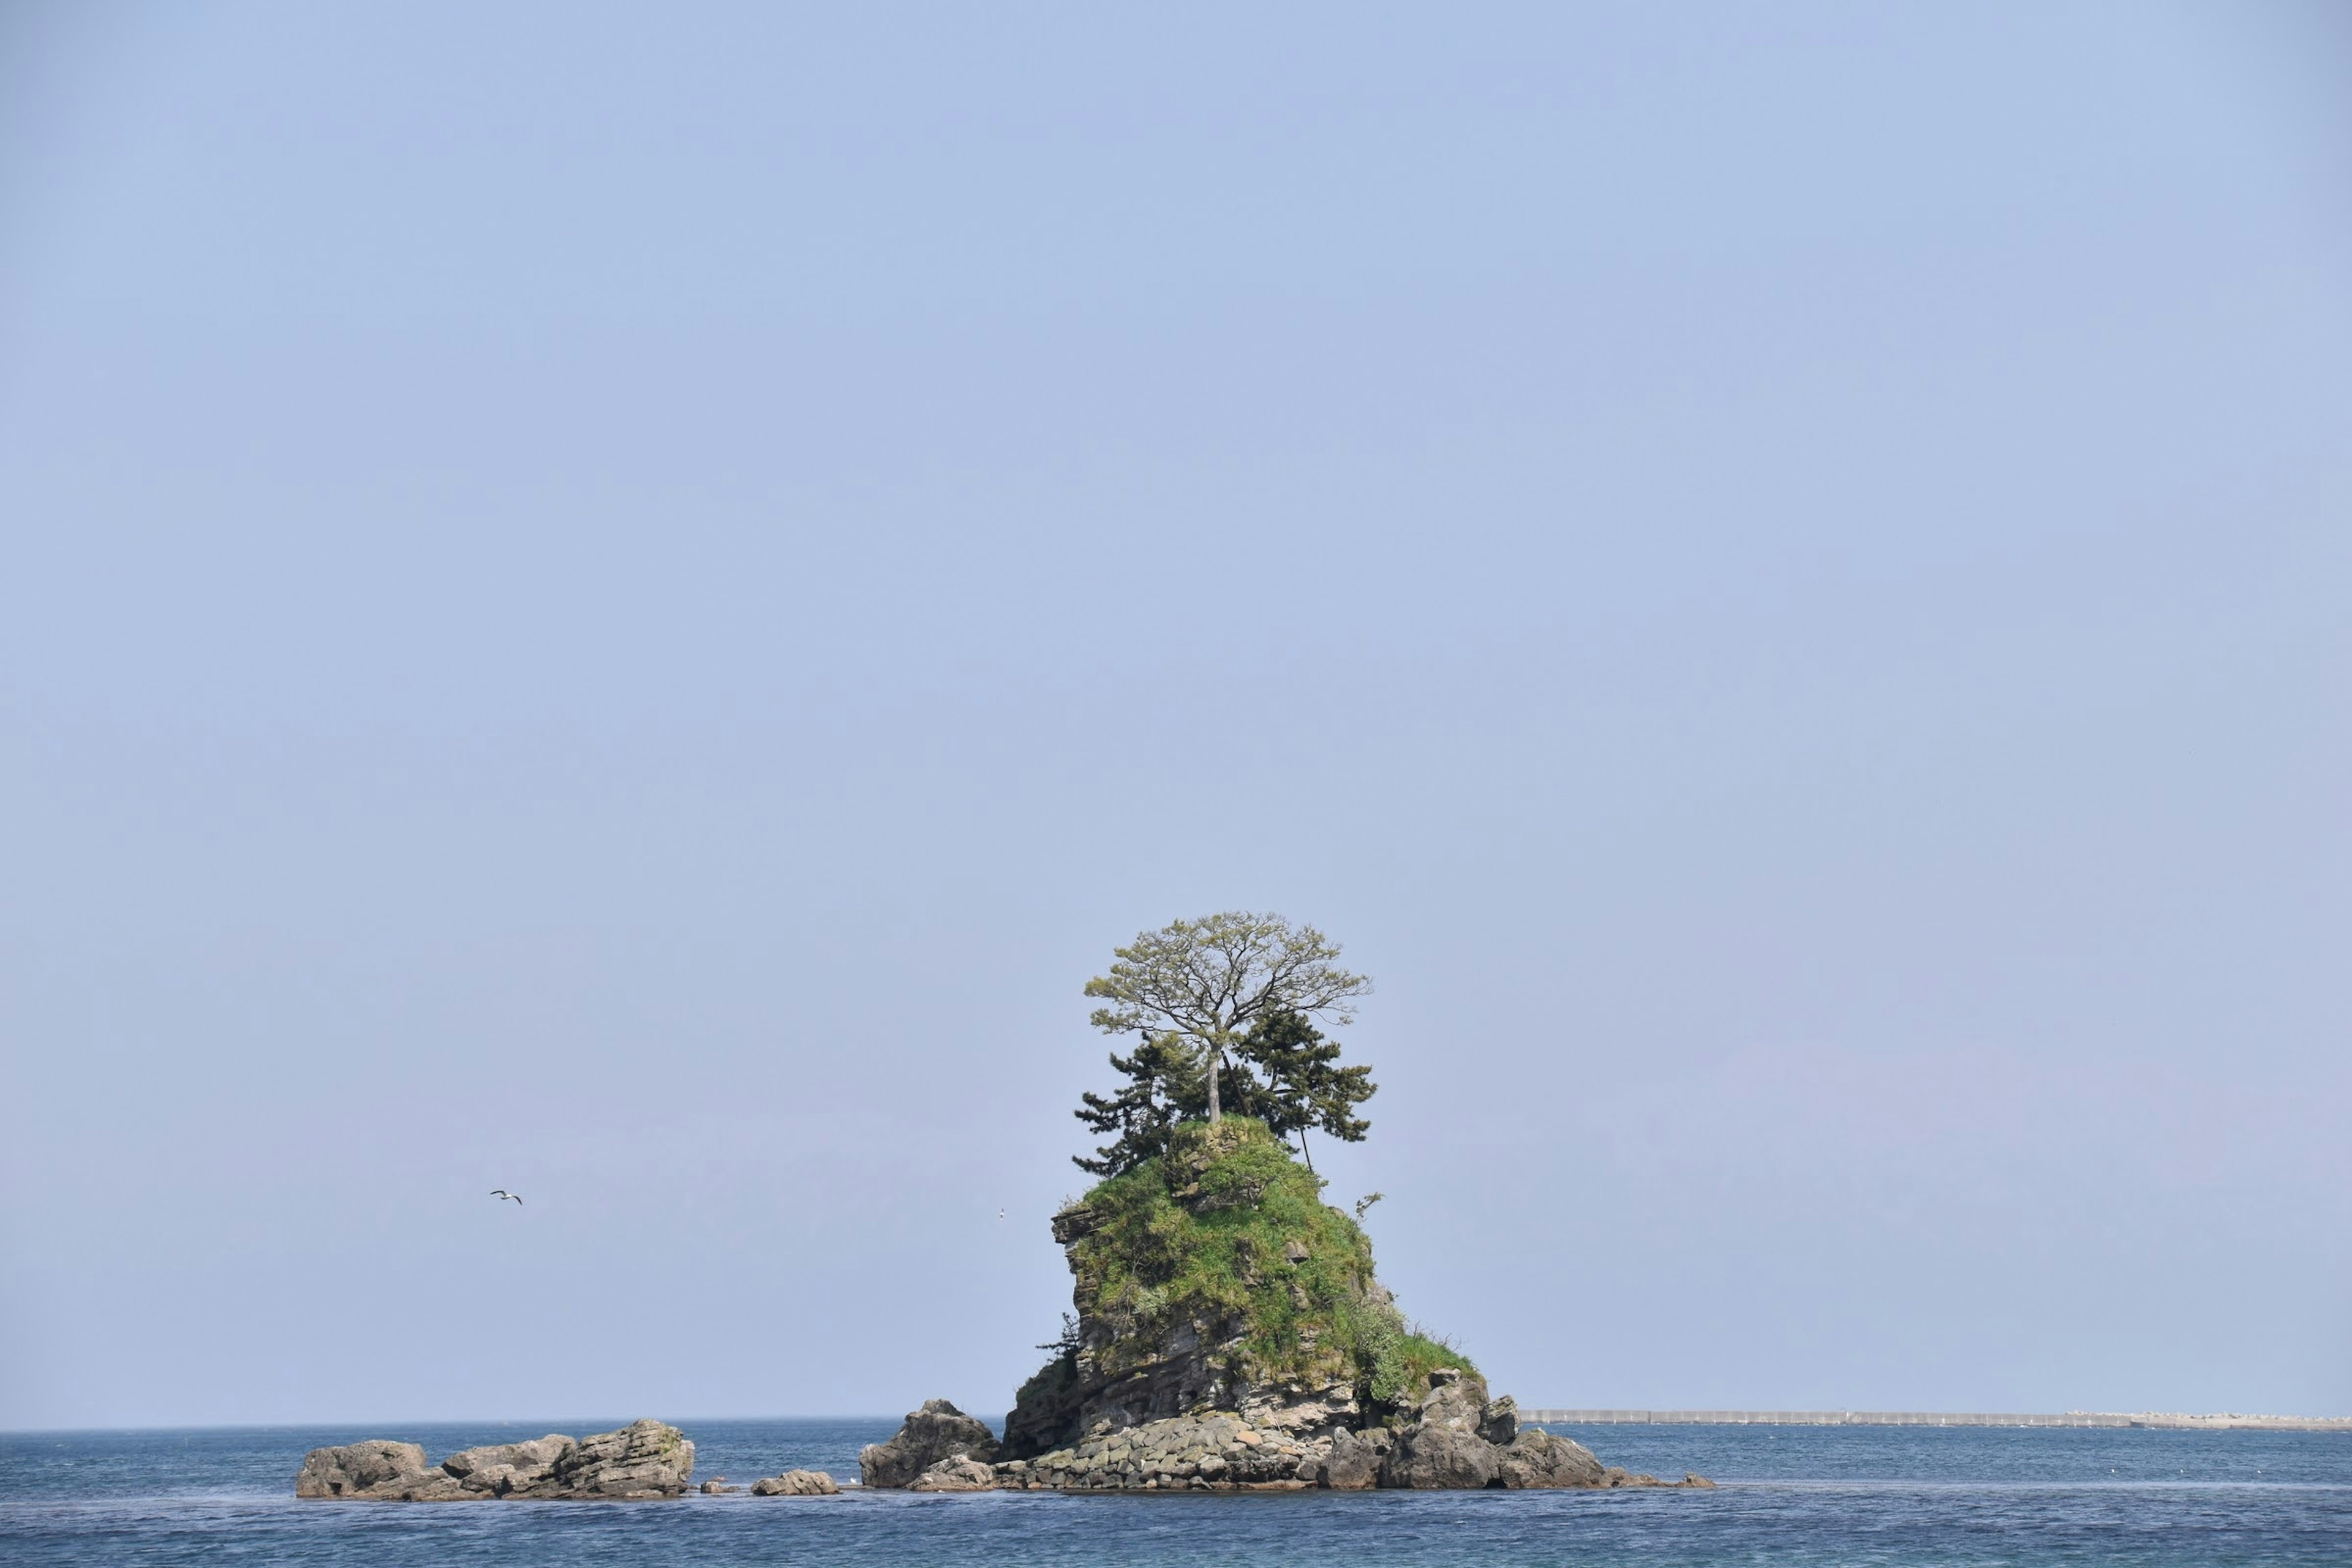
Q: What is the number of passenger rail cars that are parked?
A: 0